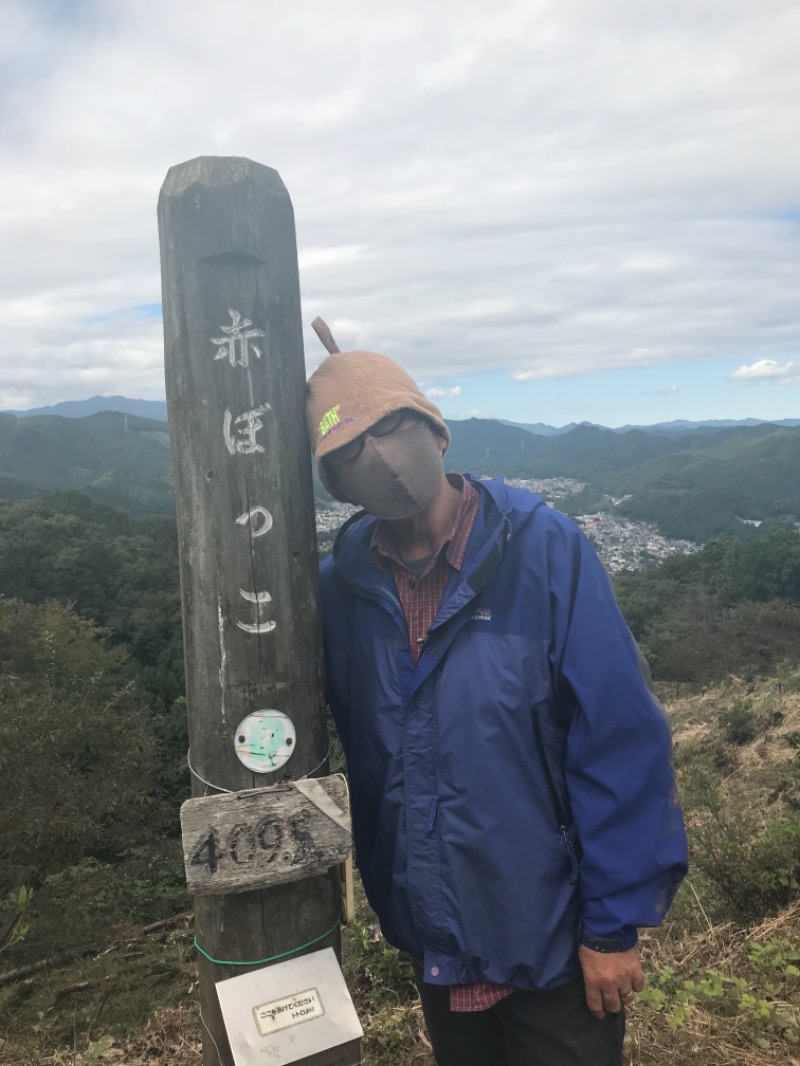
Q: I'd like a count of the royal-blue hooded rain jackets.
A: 1